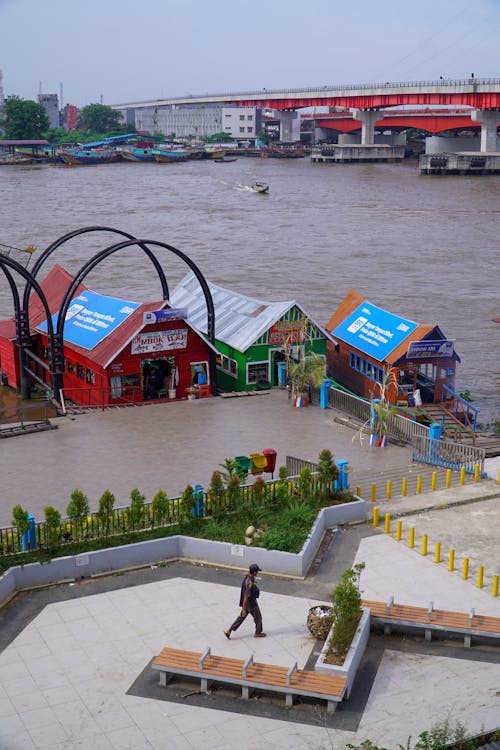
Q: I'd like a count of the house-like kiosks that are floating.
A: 3